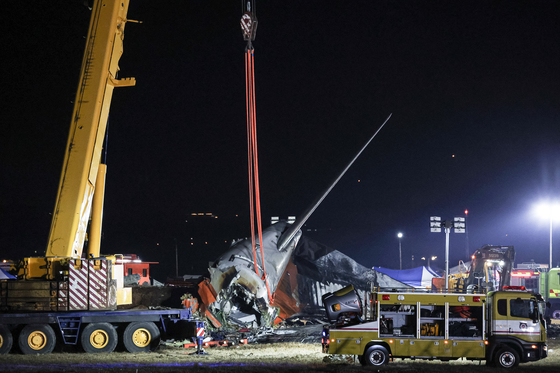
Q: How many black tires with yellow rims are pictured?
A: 4